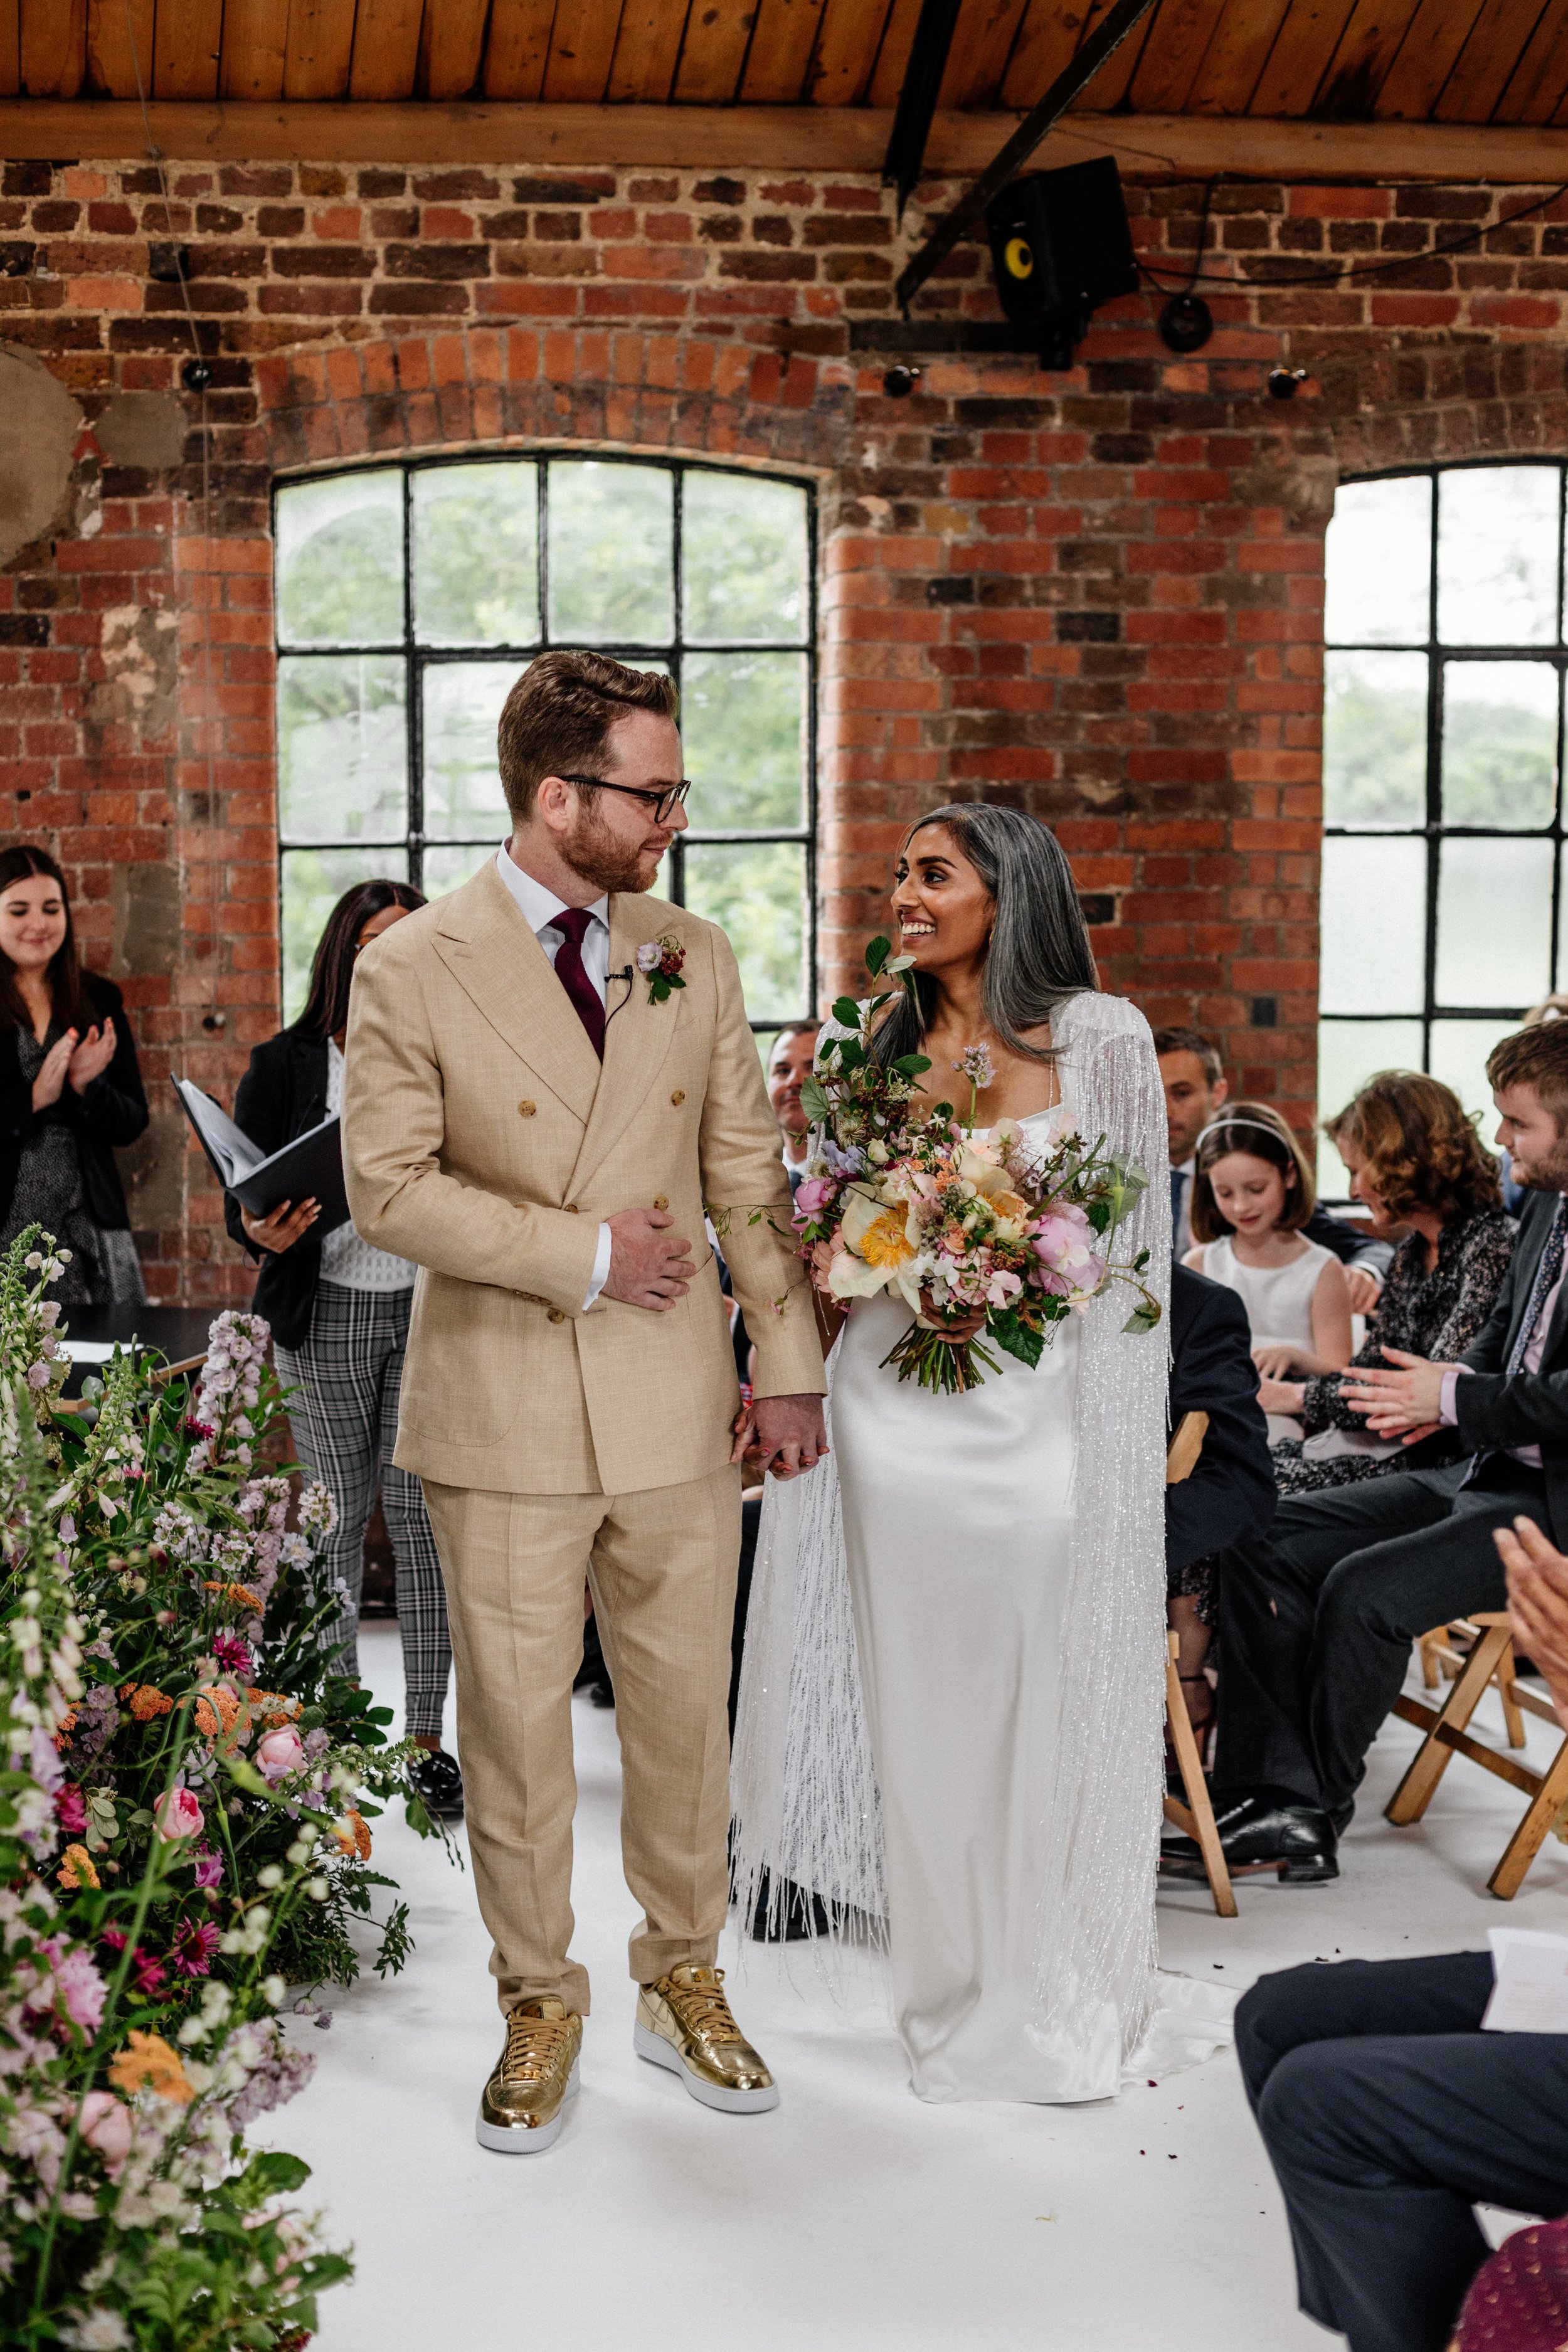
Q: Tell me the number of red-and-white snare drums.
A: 0